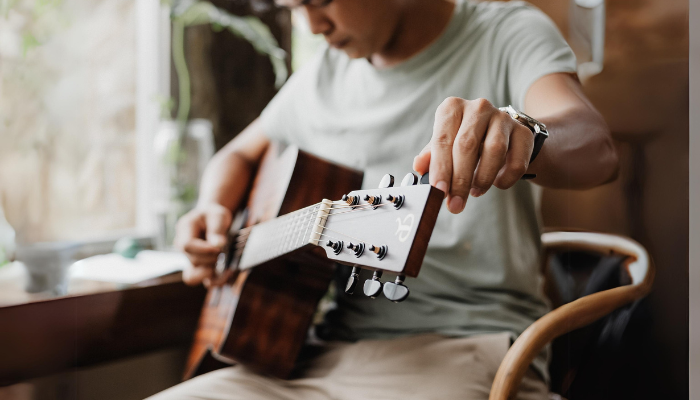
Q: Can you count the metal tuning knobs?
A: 6